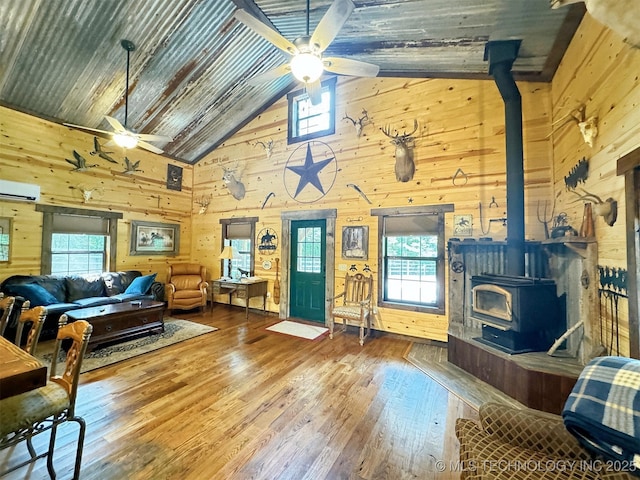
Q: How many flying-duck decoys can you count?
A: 3